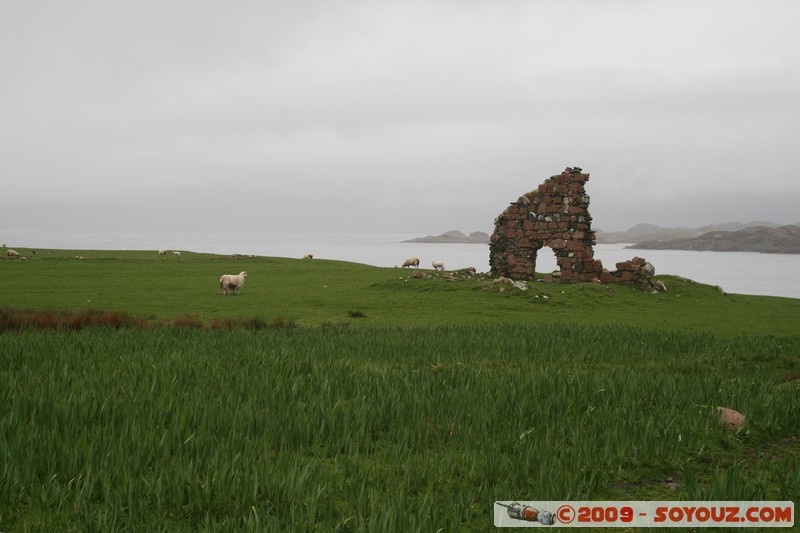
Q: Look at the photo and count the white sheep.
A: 7